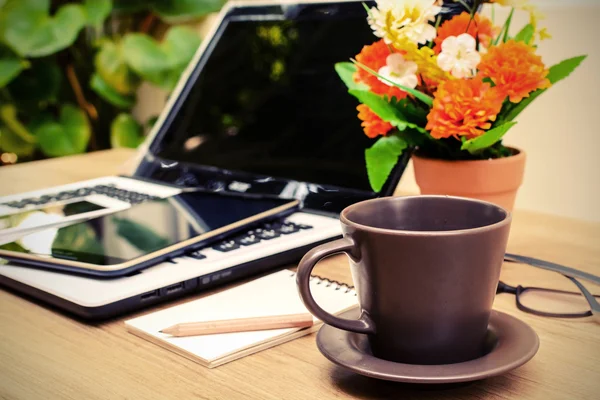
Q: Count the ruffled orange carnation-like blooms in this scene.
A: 5